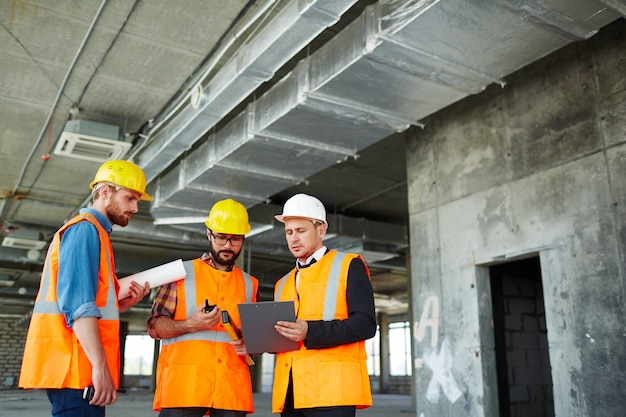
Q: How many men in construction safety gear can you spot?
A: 3